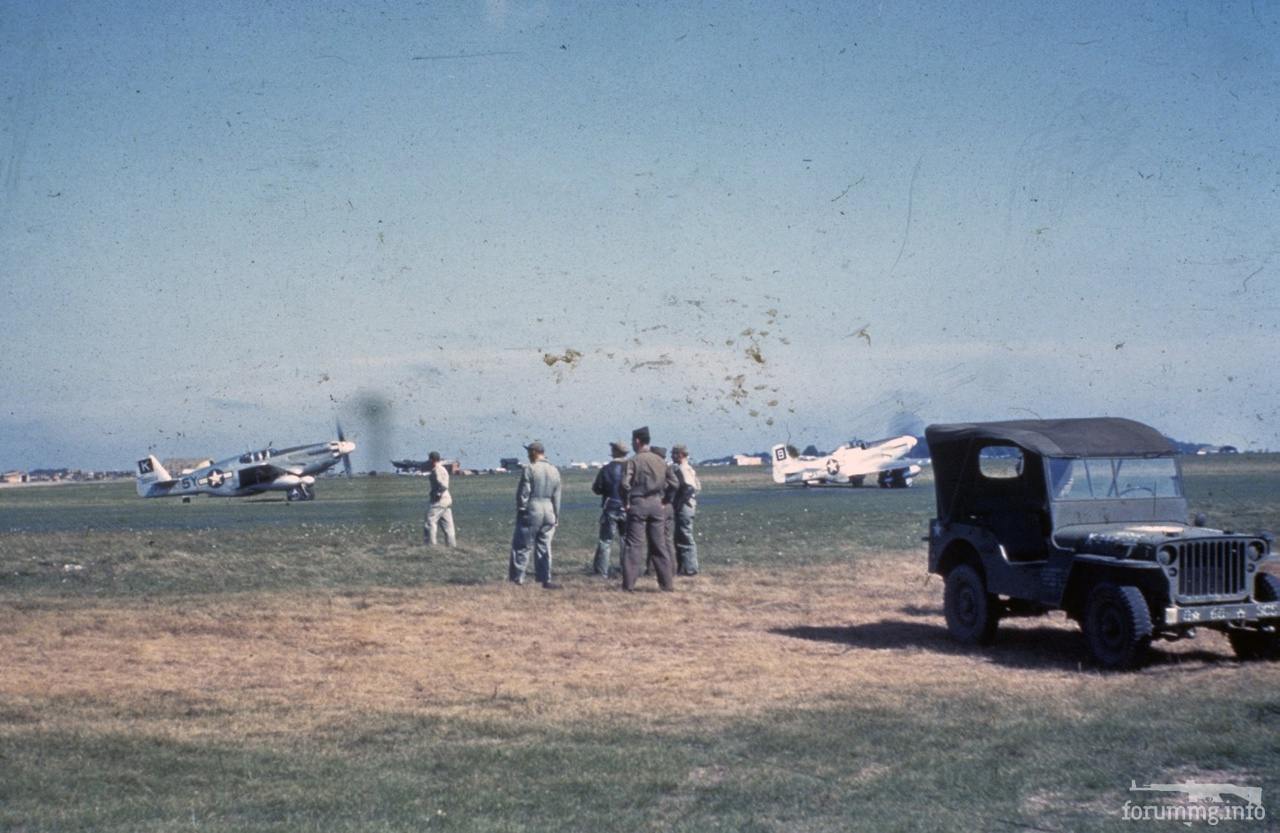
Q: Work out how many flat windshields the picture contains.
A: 1